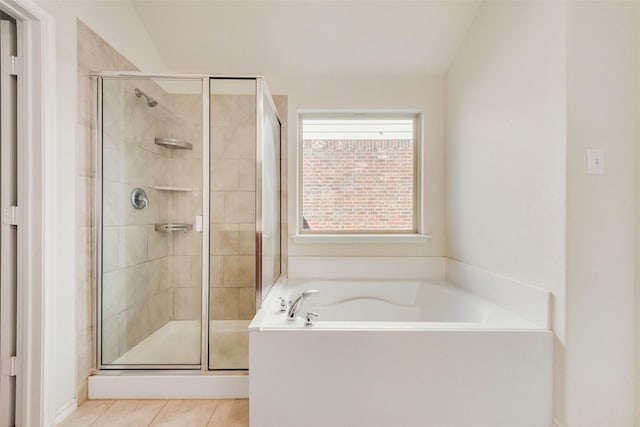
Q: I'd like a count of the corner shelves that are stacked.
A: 3